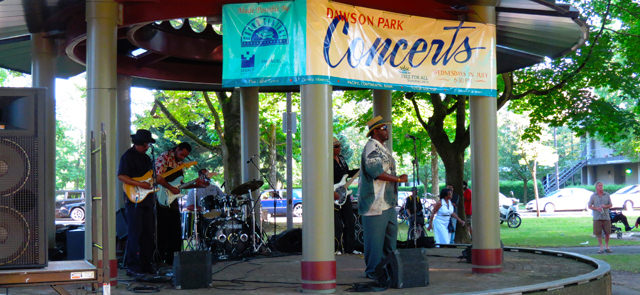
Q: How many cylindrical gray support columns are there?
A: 7